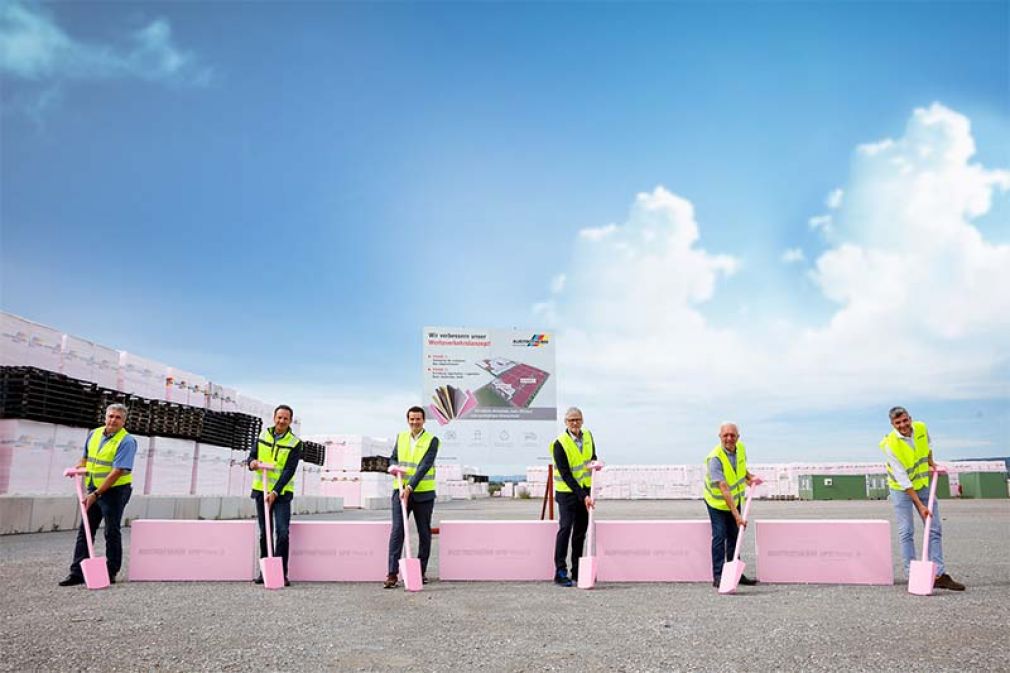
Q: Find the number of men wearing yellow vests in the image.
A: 6